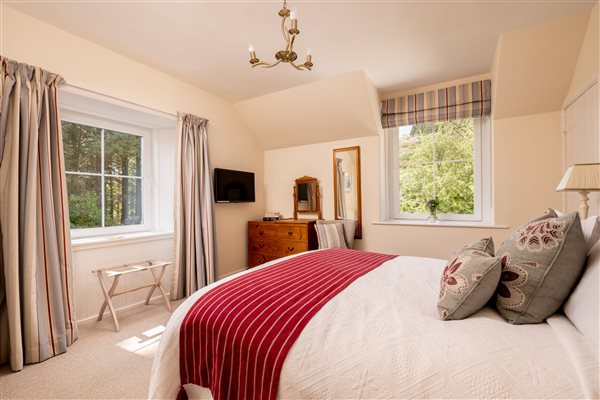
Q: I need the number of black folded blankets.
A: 0